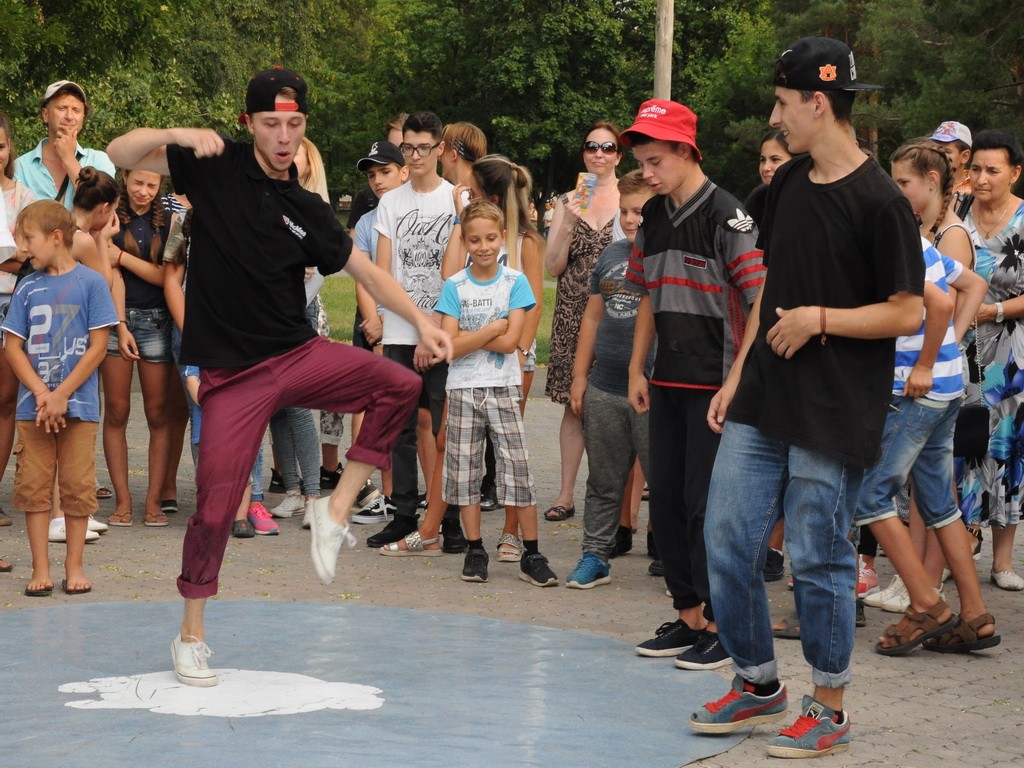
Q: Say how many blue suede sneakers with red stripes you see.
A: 2